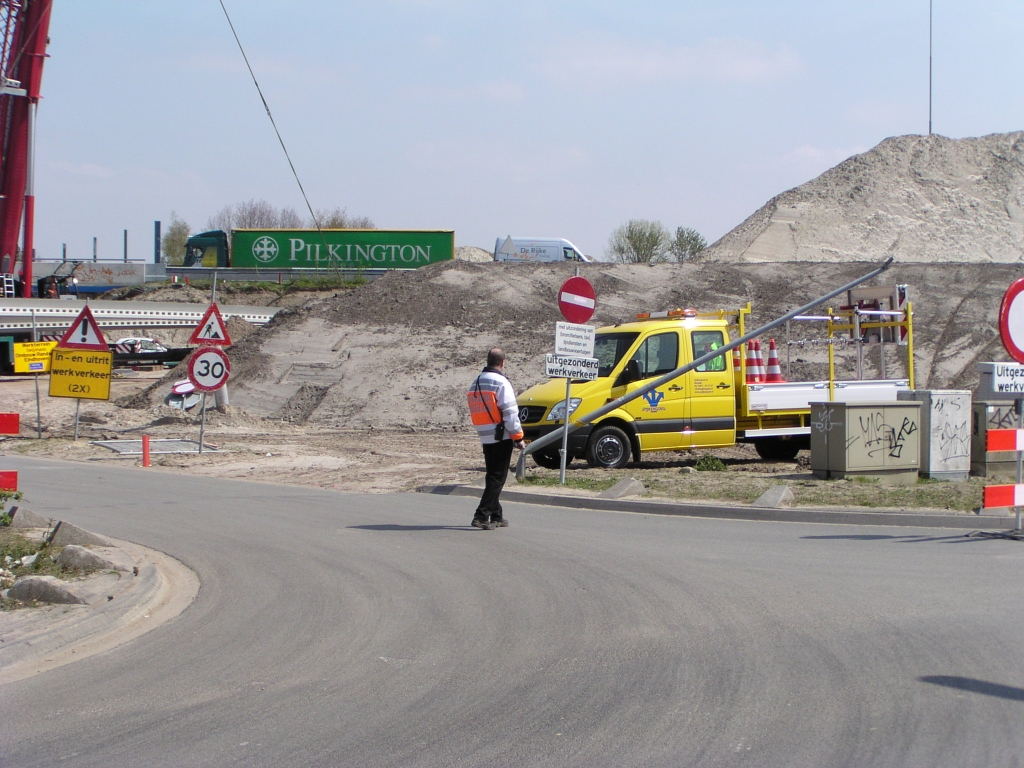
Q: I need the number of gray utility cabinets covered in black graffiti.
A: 3